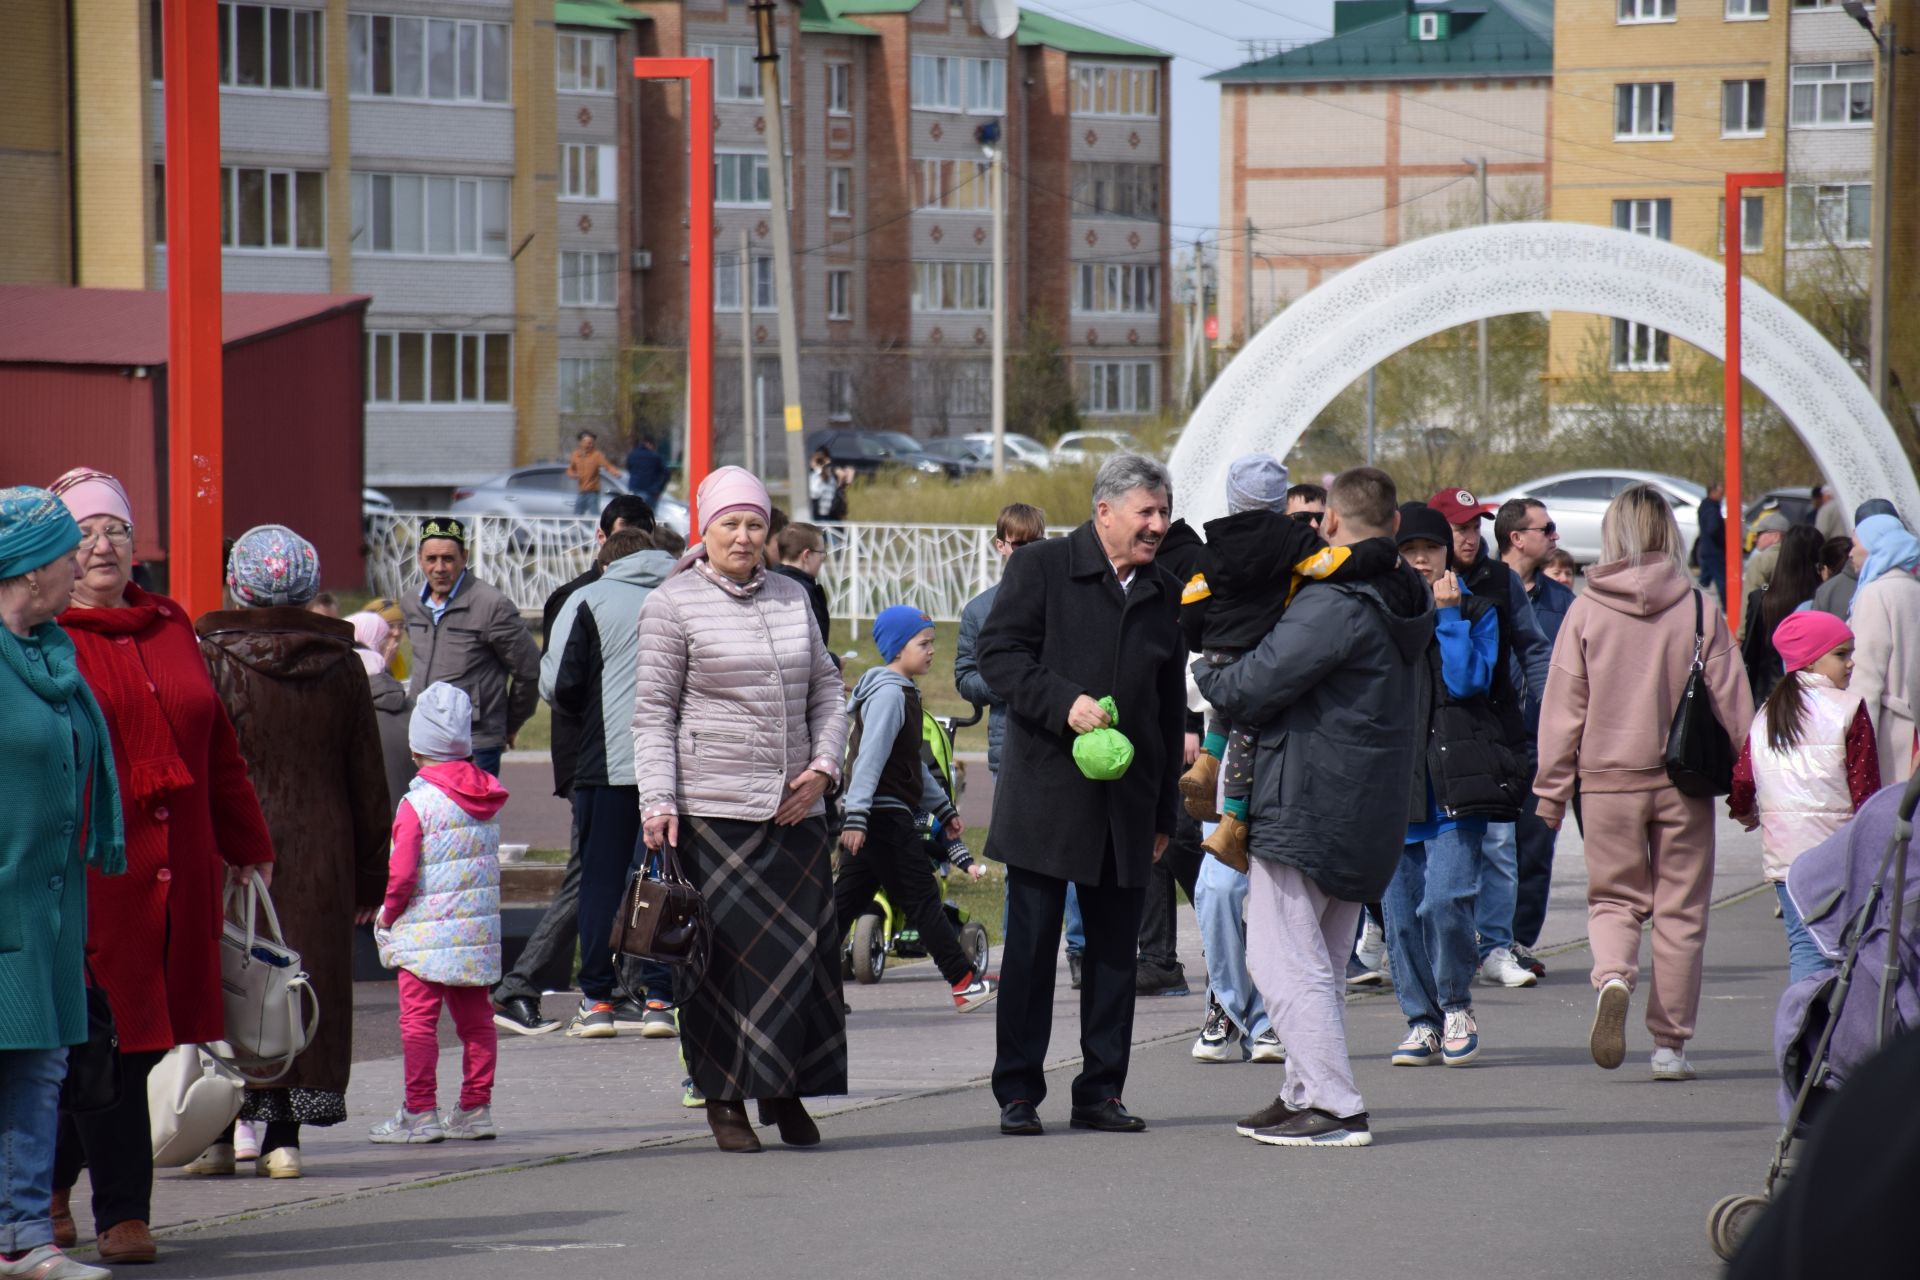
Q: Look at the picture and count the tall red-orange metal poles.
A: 3